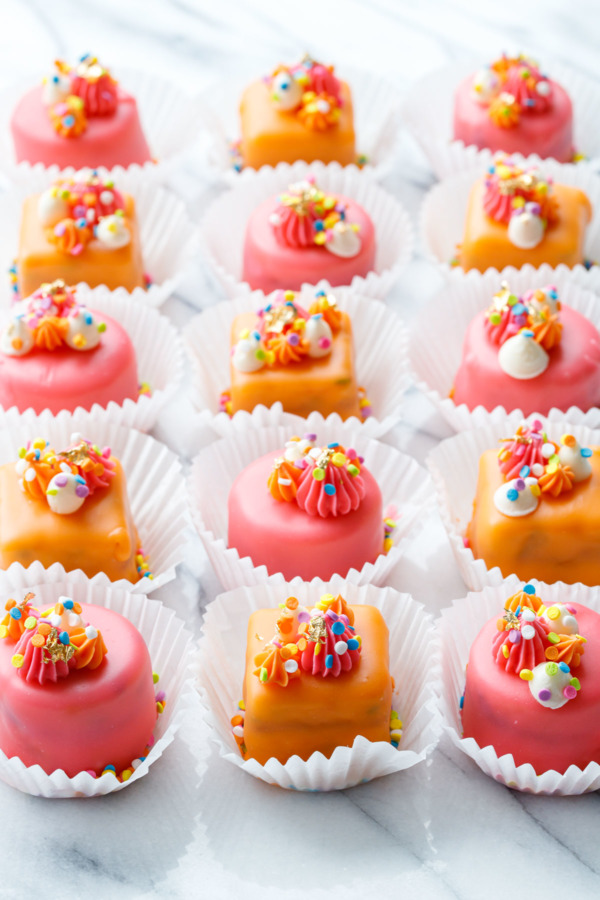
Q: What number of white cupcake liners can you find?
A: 15